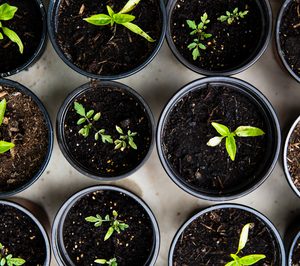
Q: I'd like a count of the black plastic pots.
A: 12